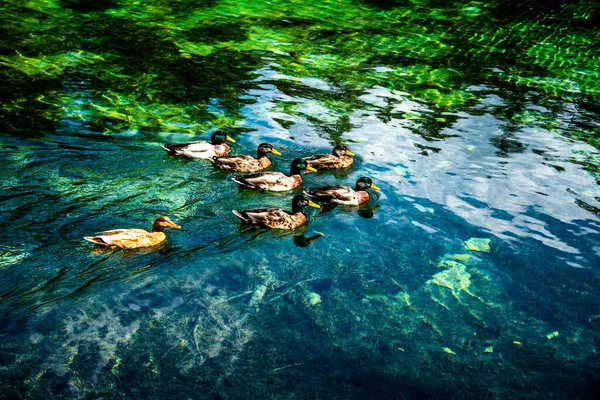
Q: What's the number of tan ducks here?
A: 1